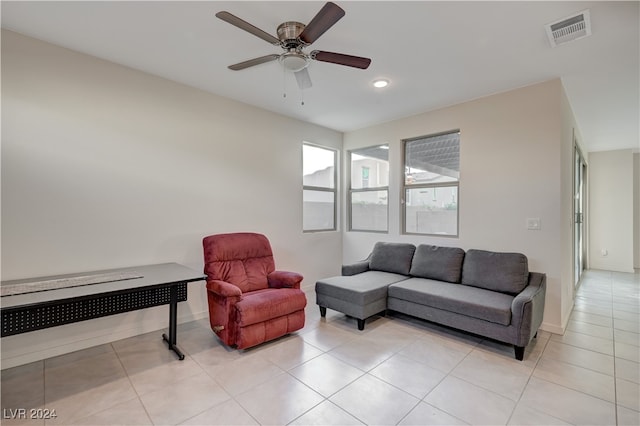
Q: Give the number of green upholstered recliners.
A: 0